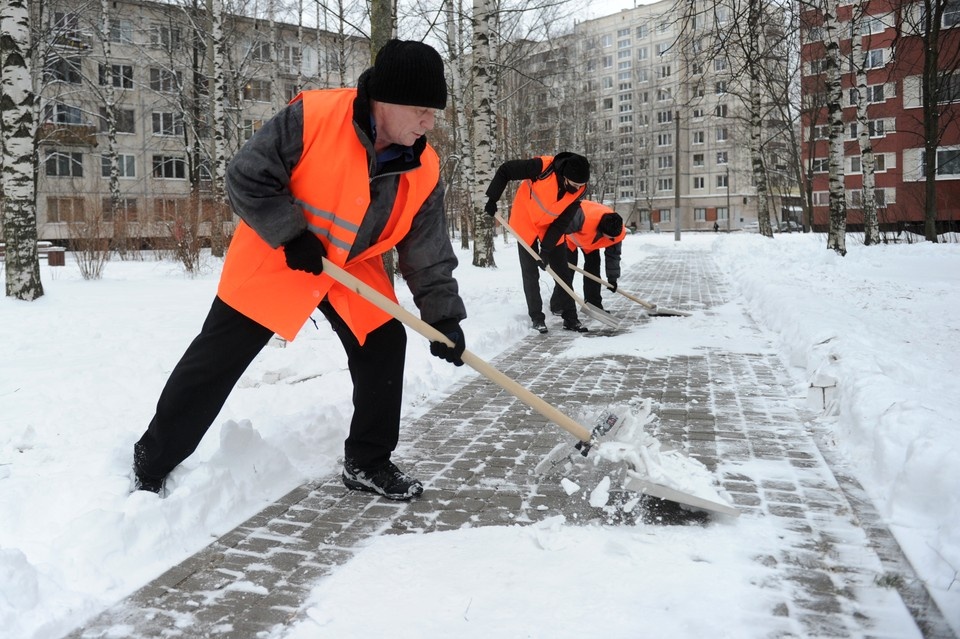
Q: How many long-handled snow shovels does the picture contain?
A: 3